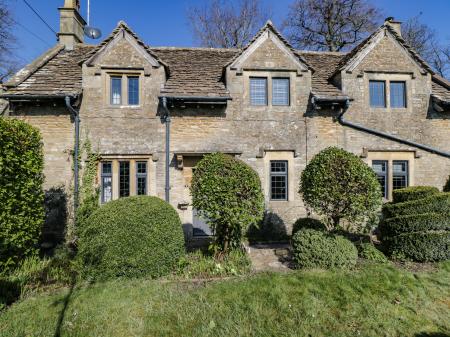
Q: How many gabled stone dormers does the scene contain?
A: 3